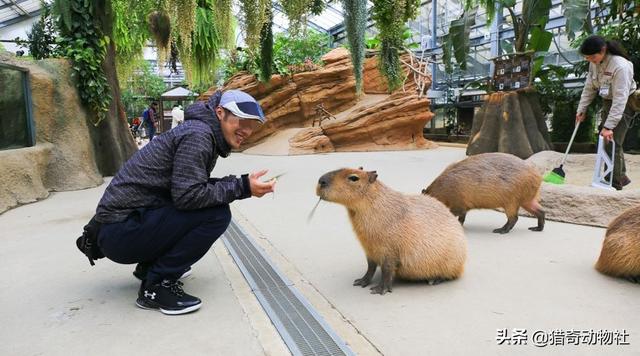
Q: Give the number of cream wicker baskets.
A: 0